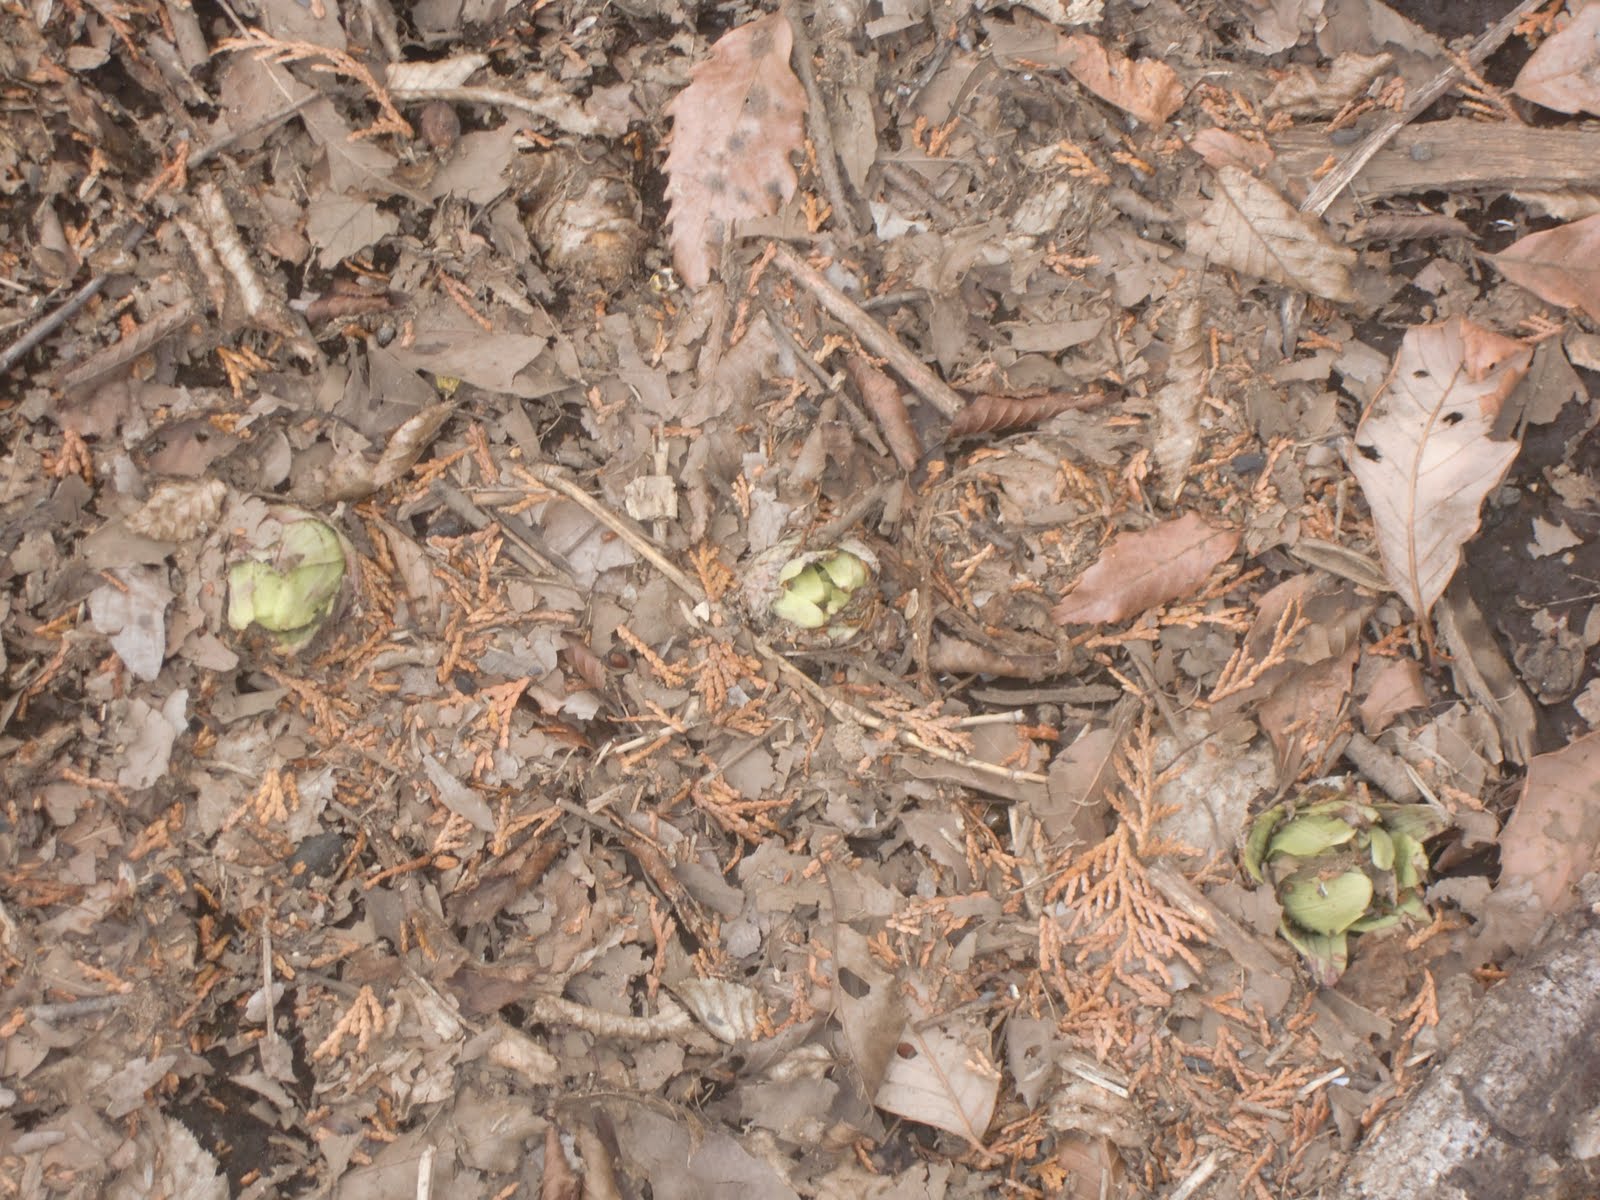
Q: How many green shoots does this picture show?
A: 3